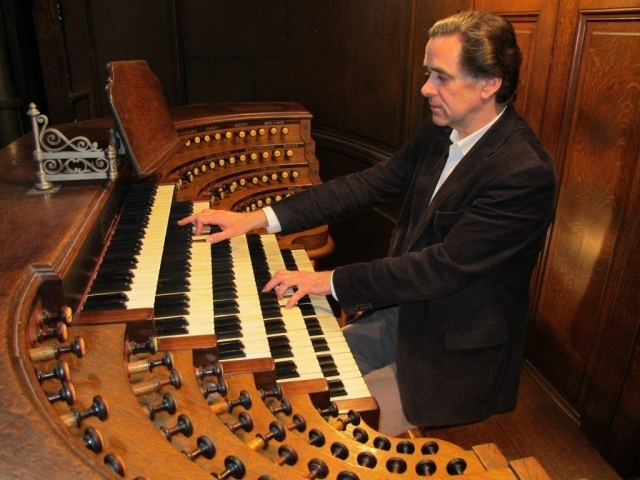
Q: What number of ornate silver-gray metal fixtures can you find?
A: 1